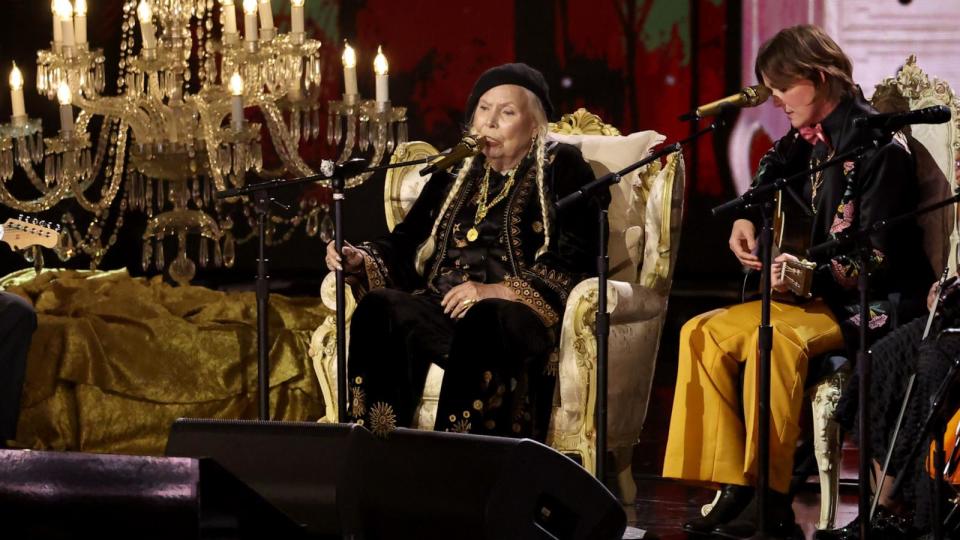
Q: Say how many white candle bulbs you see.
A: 13